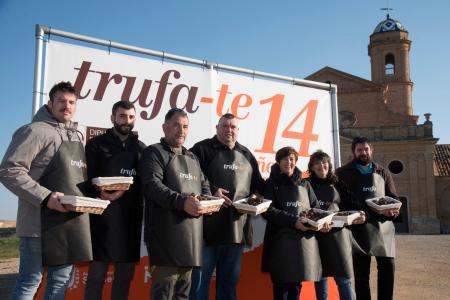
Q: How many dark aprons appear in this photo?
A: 7